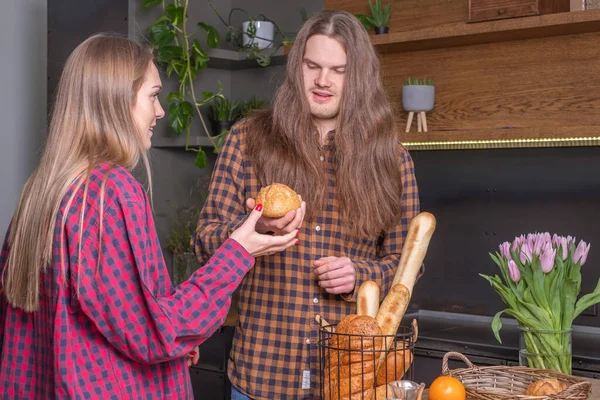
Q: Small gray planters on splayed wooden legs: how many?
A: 1